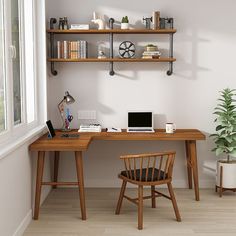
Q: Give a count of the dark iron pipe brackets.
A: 3